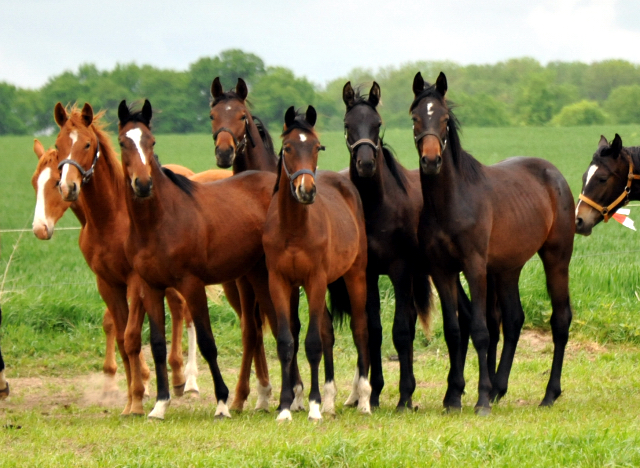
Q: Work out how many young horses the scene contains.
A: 8